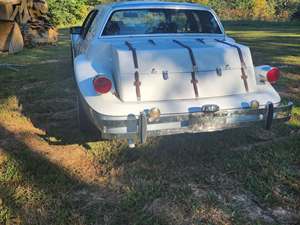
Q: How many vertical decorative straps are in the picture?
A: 3